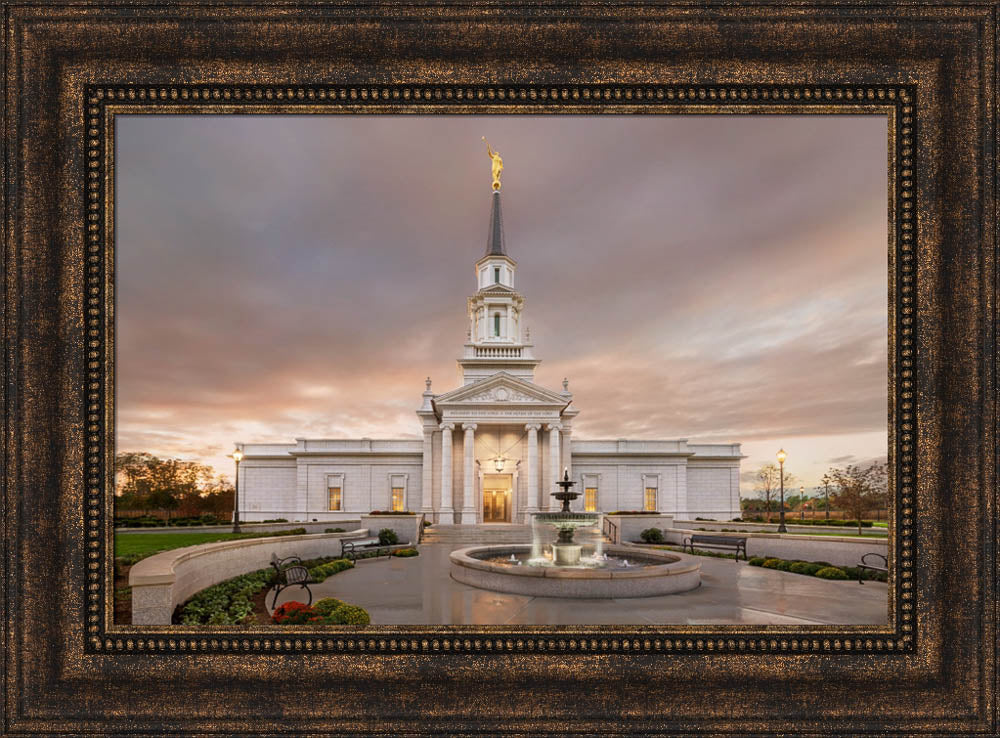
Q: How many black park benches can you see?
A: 4